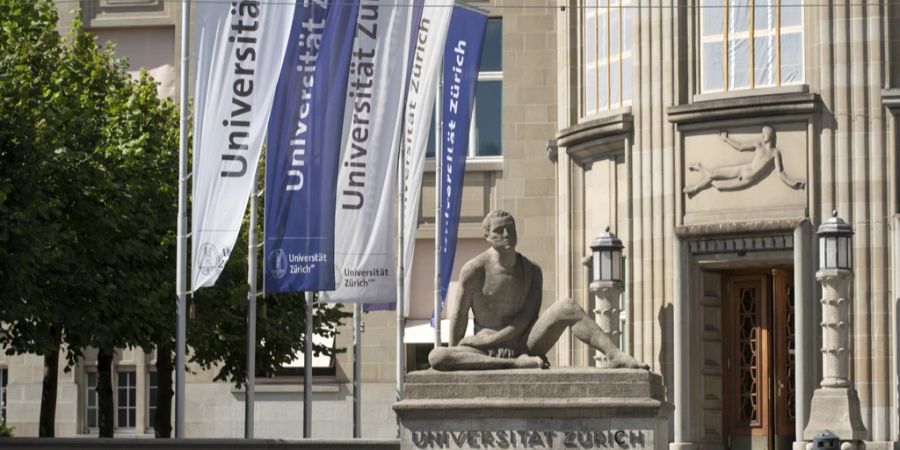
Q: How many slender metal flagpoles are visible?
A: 6